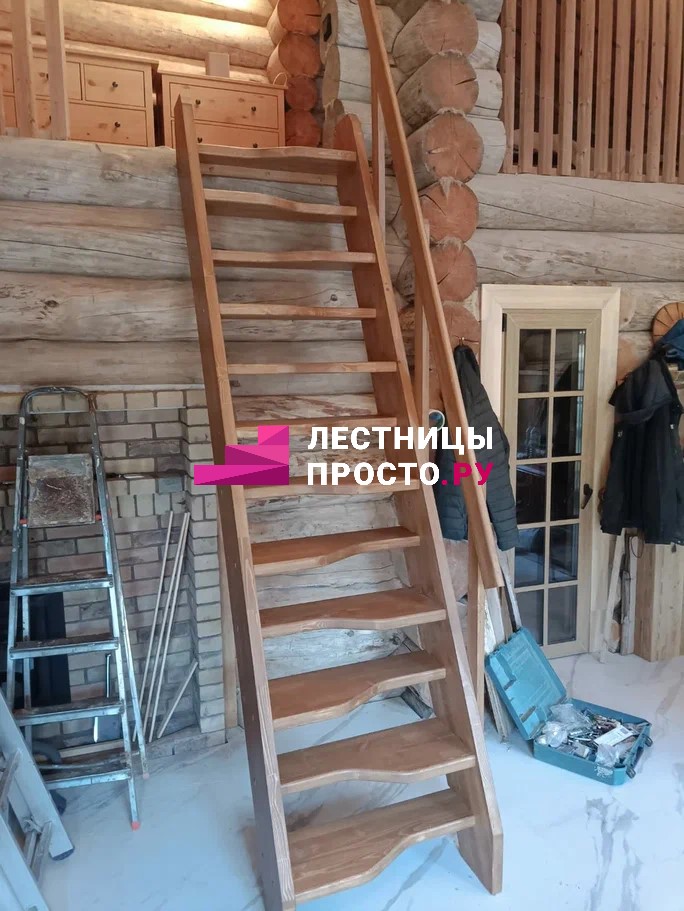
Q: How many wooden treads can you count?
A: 12